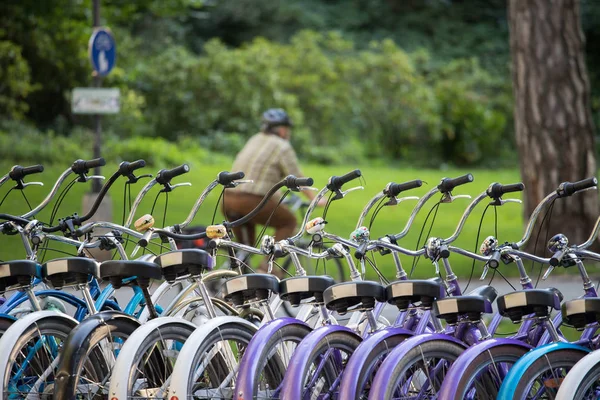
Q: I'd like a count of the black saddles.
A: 11